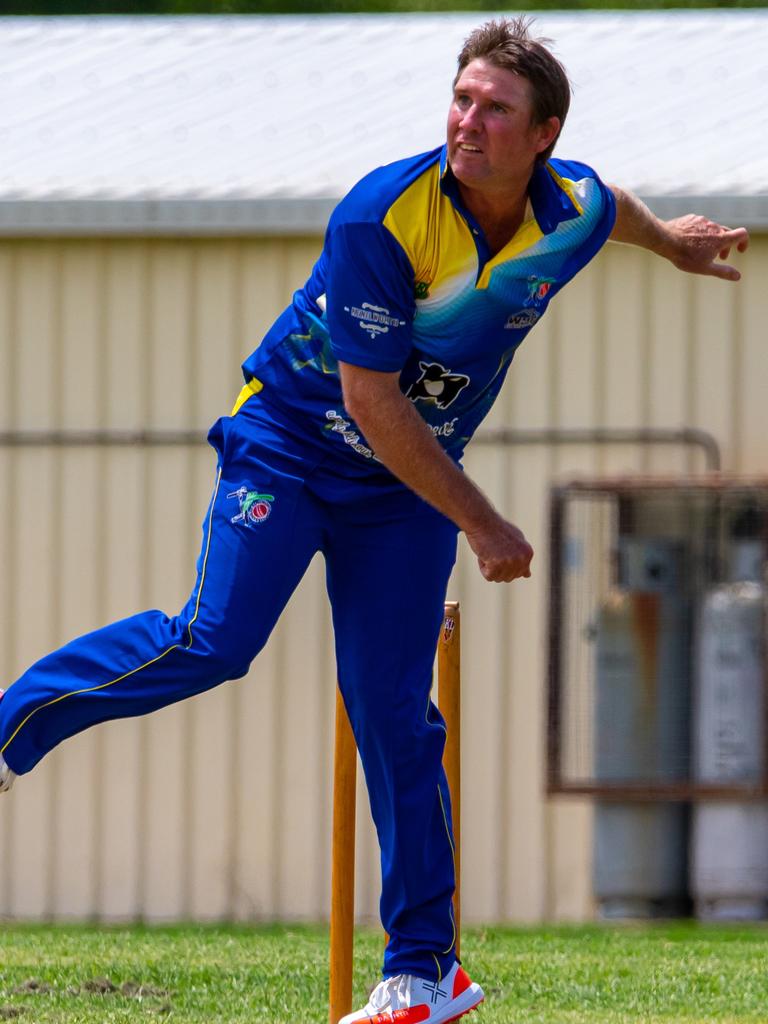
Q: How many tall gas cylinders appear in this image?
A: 2